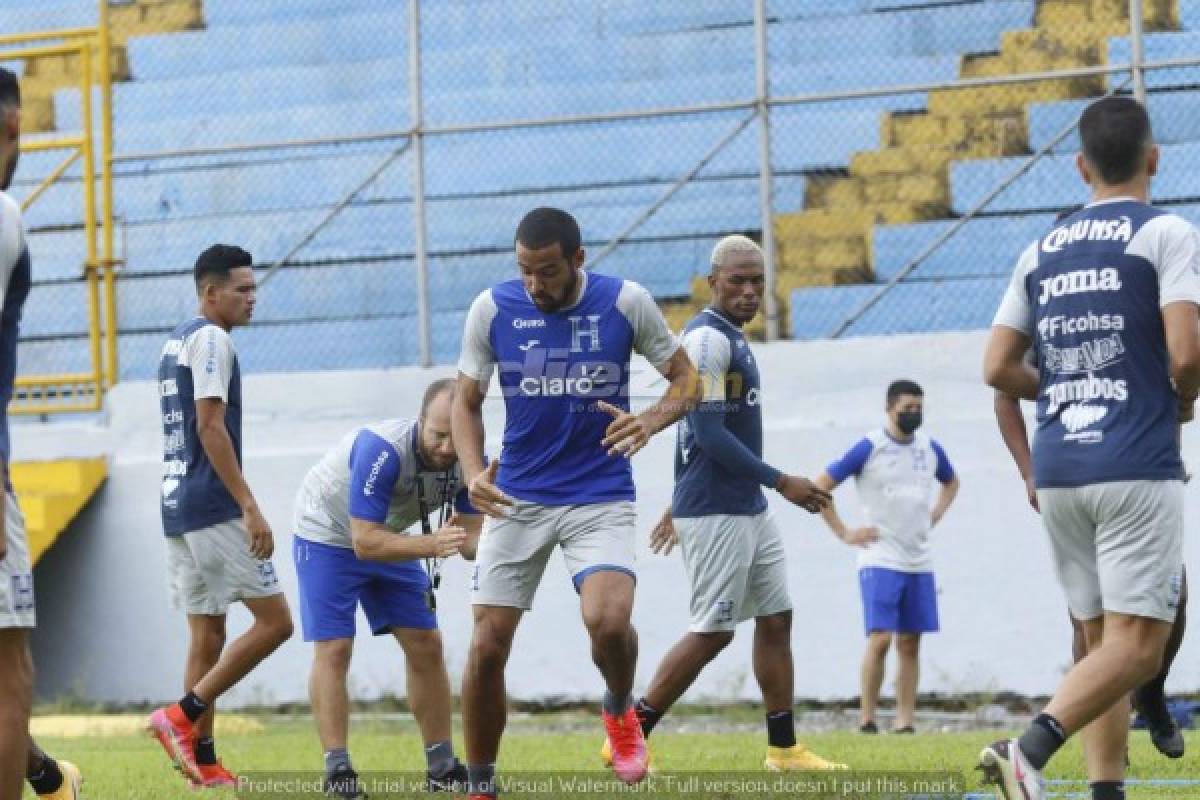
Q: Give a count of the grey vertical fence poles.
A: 3